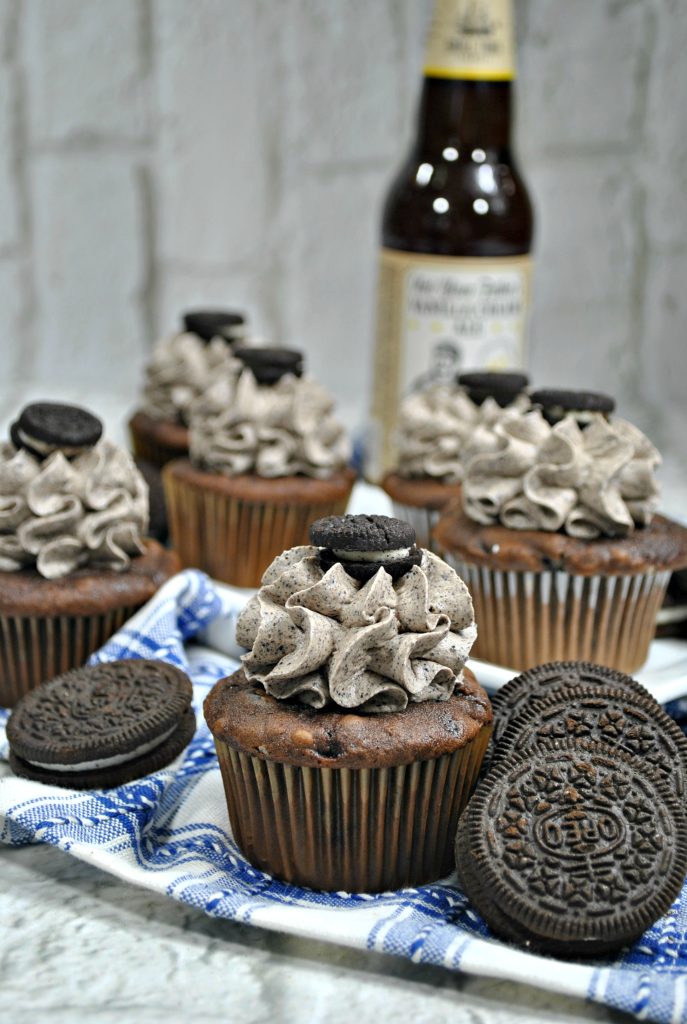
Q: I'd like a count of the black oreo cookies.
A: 10